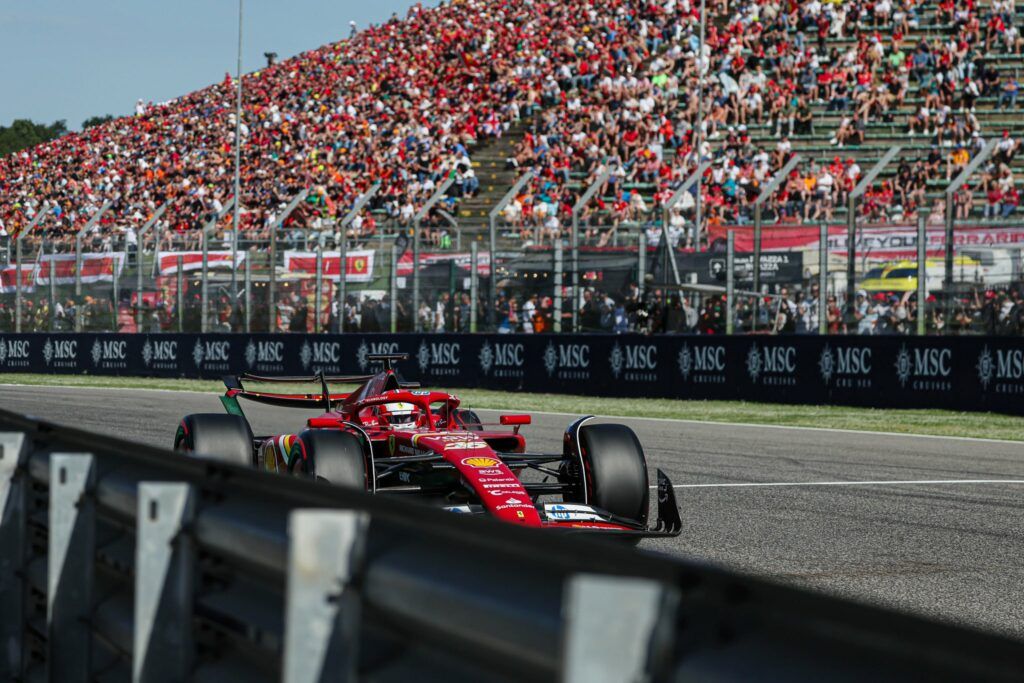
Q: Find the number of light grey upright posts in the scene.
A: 5